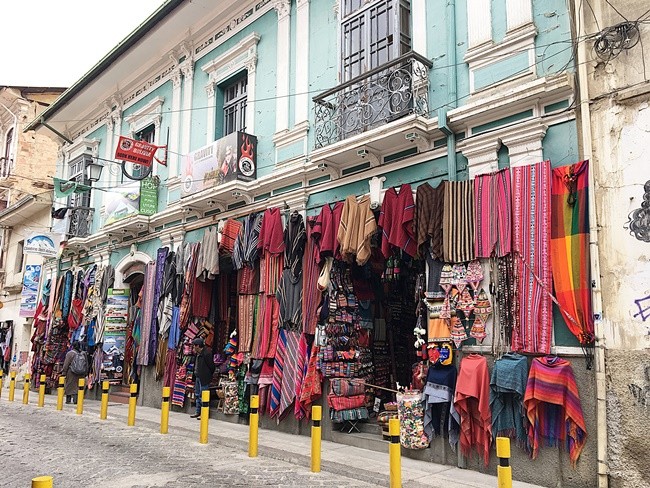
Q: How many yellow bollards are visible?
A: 15